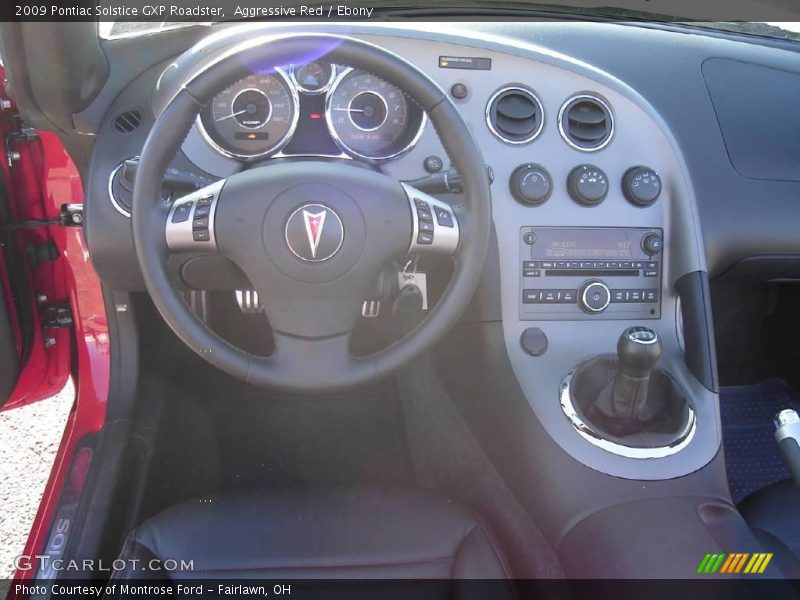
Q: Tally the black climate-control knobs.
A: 3